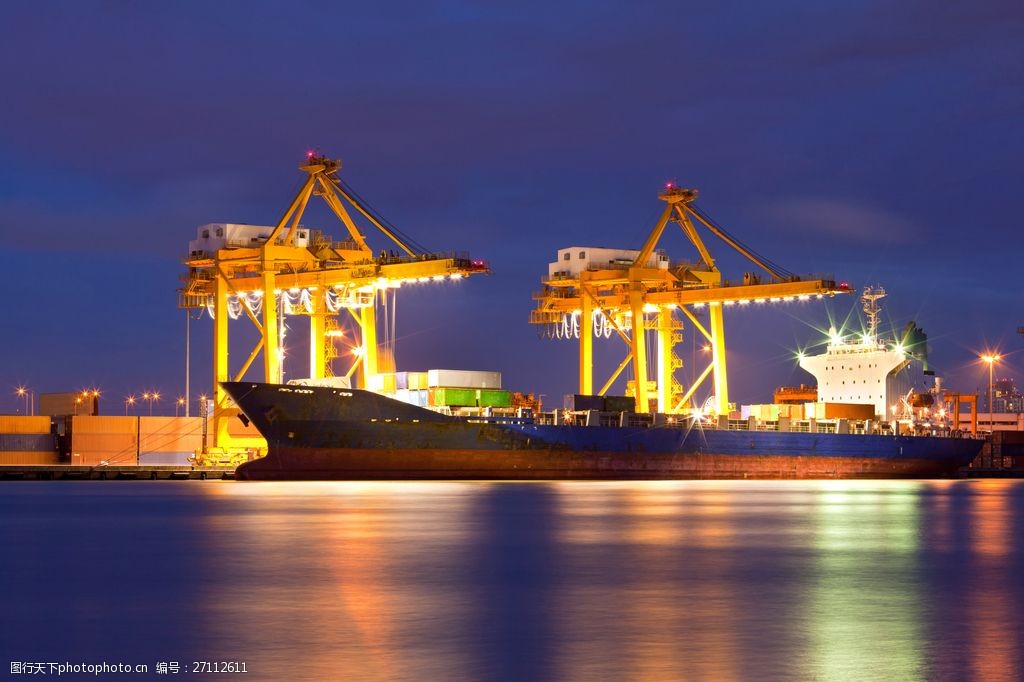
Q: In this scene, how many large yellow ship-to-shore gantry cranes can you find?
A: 2